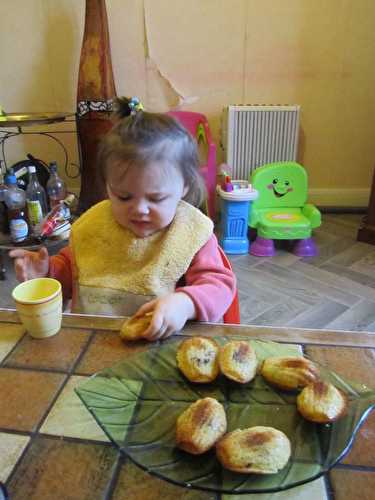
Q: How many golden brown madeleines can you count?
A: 7